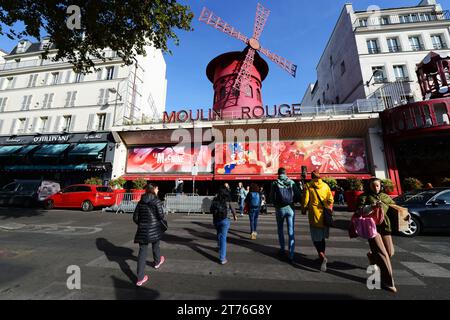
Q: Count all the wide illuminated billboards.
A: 2